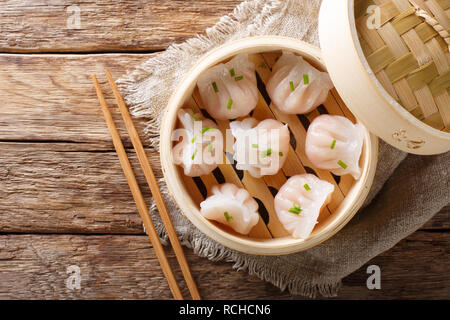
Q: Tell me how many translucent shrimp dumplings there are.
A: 7